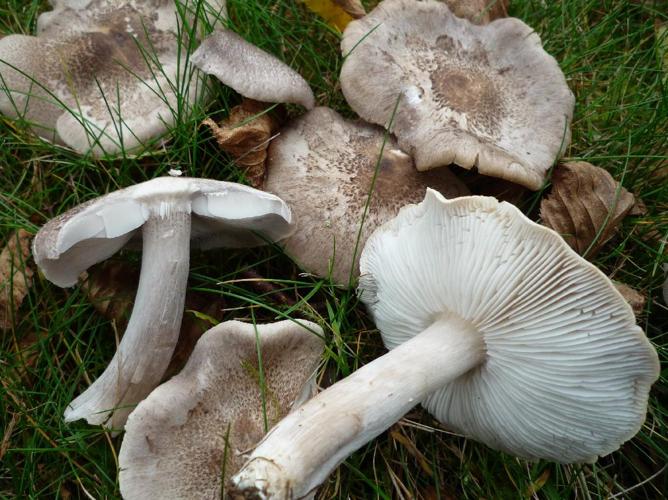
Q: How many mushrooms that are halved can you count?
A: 1